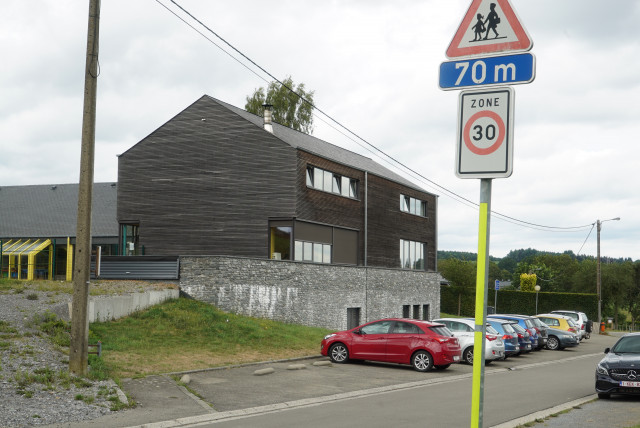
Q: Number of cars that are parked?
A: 11